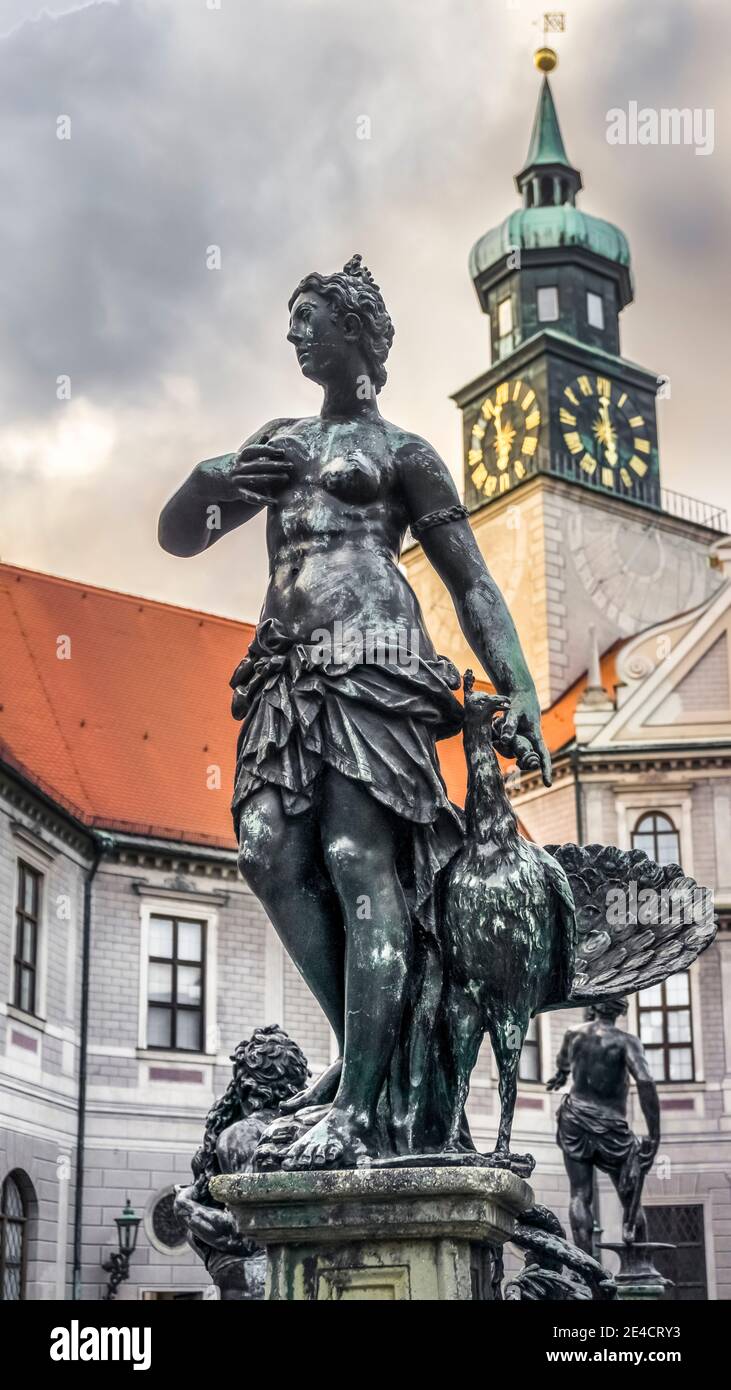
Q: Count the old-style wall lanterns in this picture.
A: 1